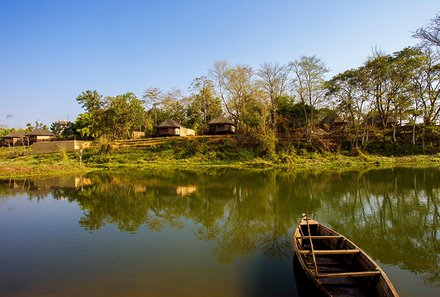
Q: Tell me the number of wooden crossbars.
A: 3